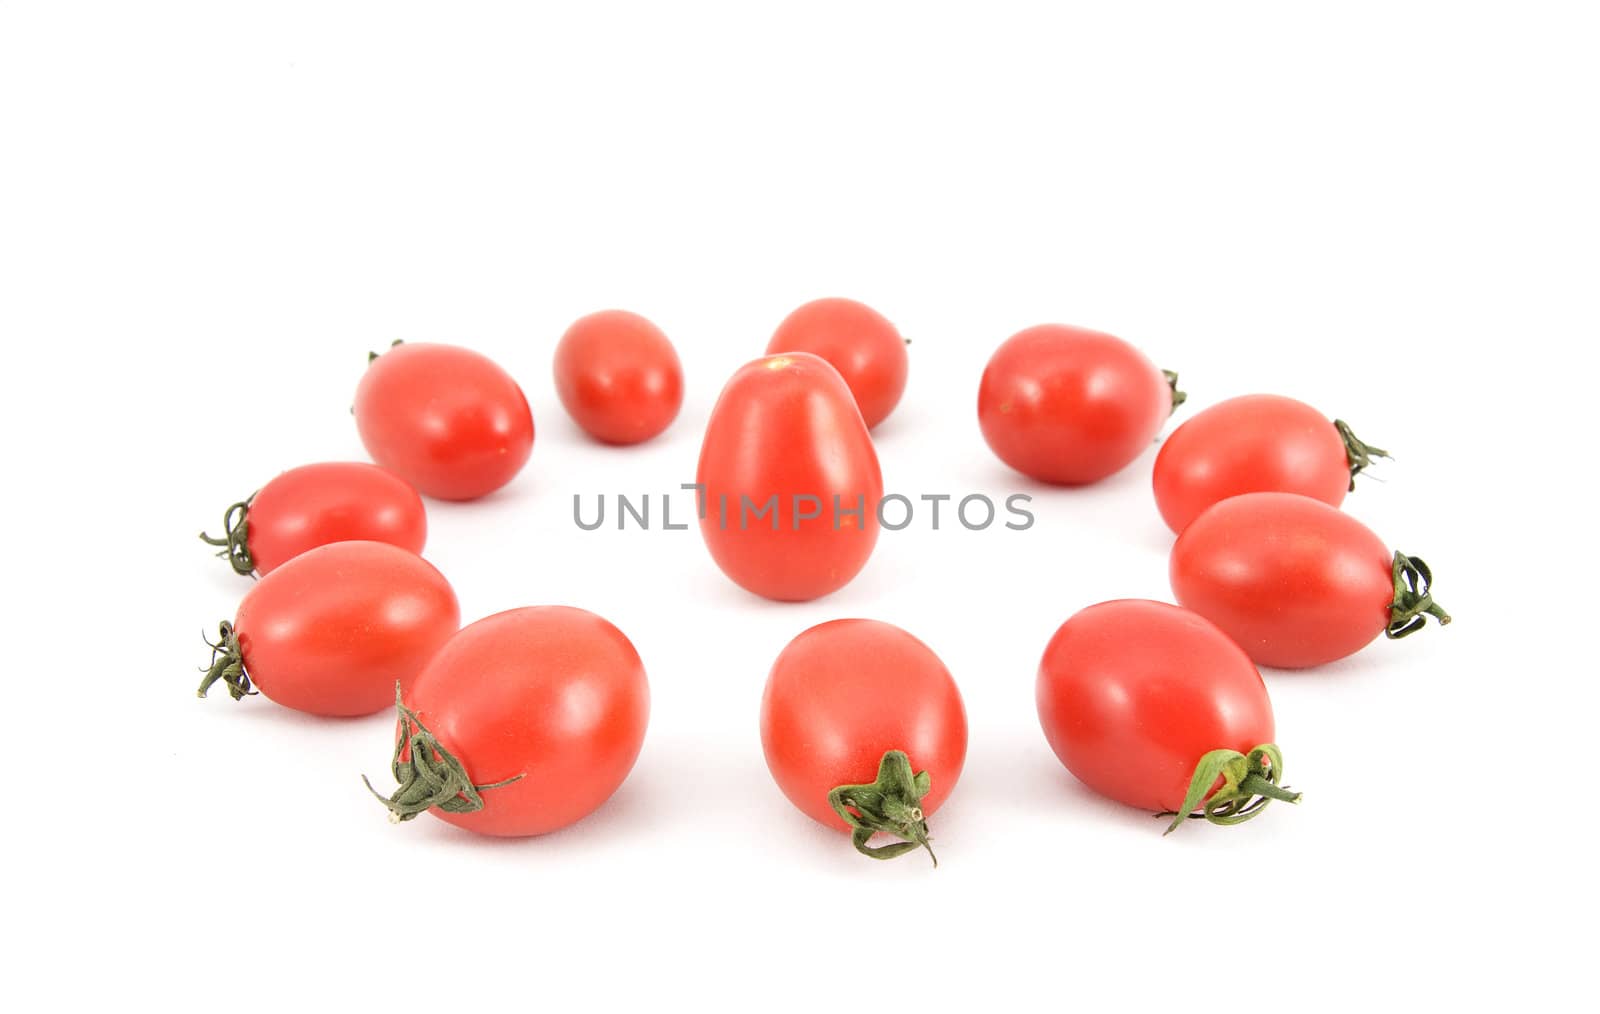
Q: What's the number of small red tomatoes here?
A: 12